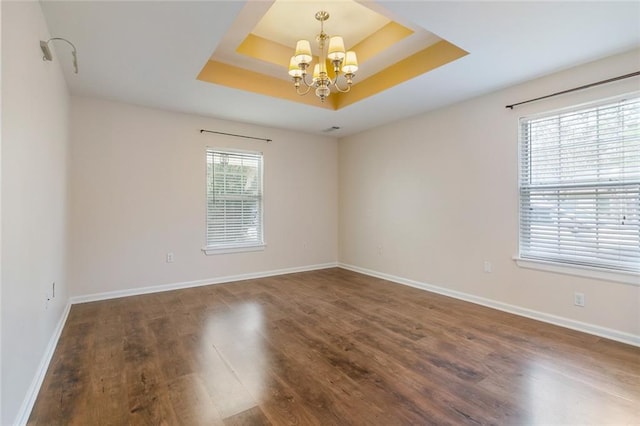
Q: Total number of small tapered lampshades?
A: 5